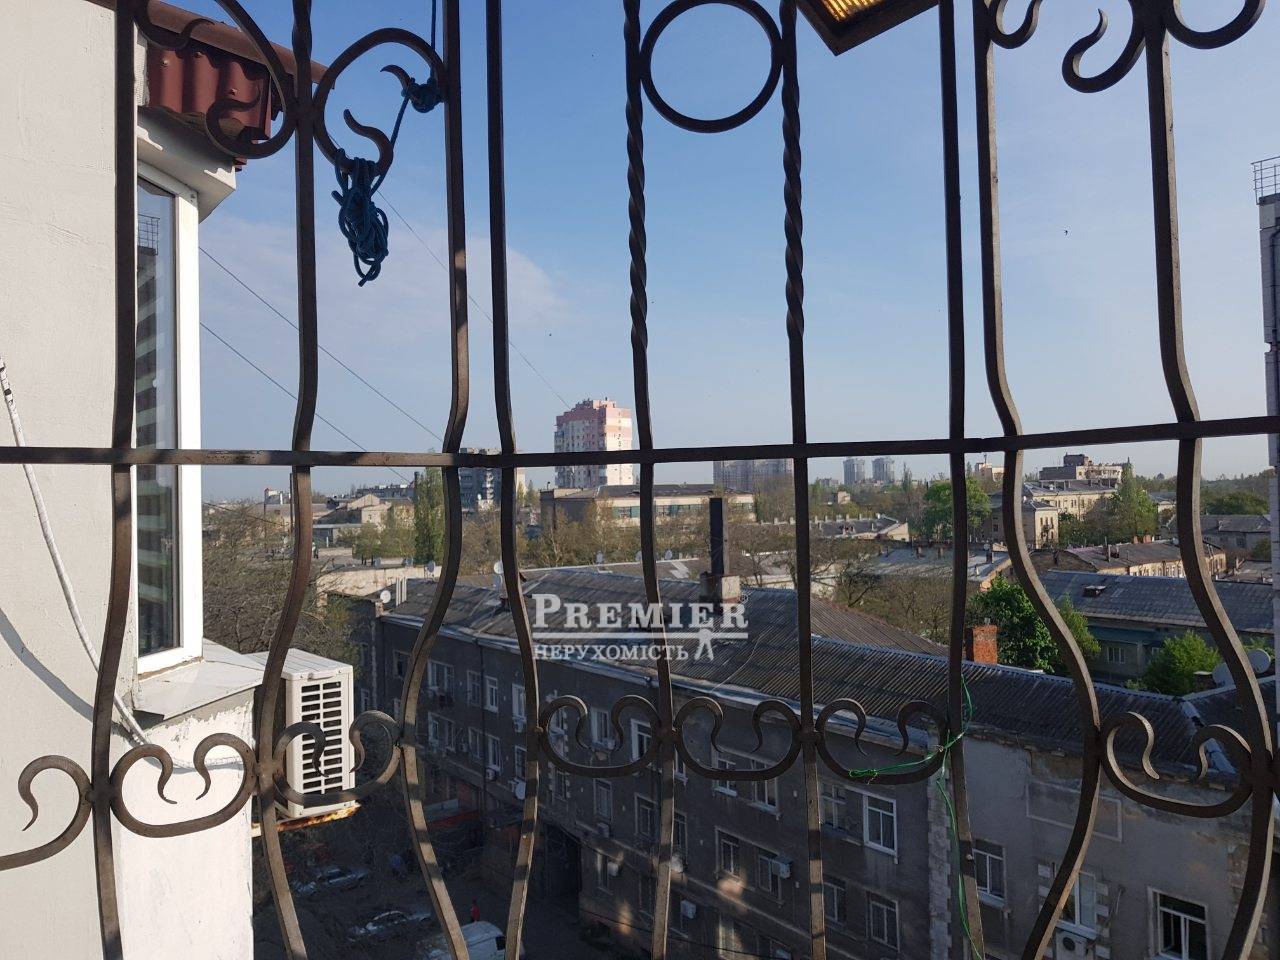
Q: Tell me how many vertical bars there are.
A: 9